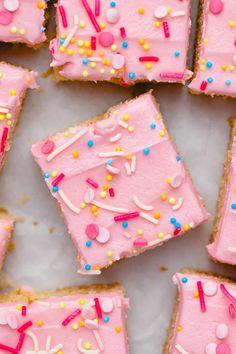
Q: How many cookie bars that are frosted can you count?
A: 9